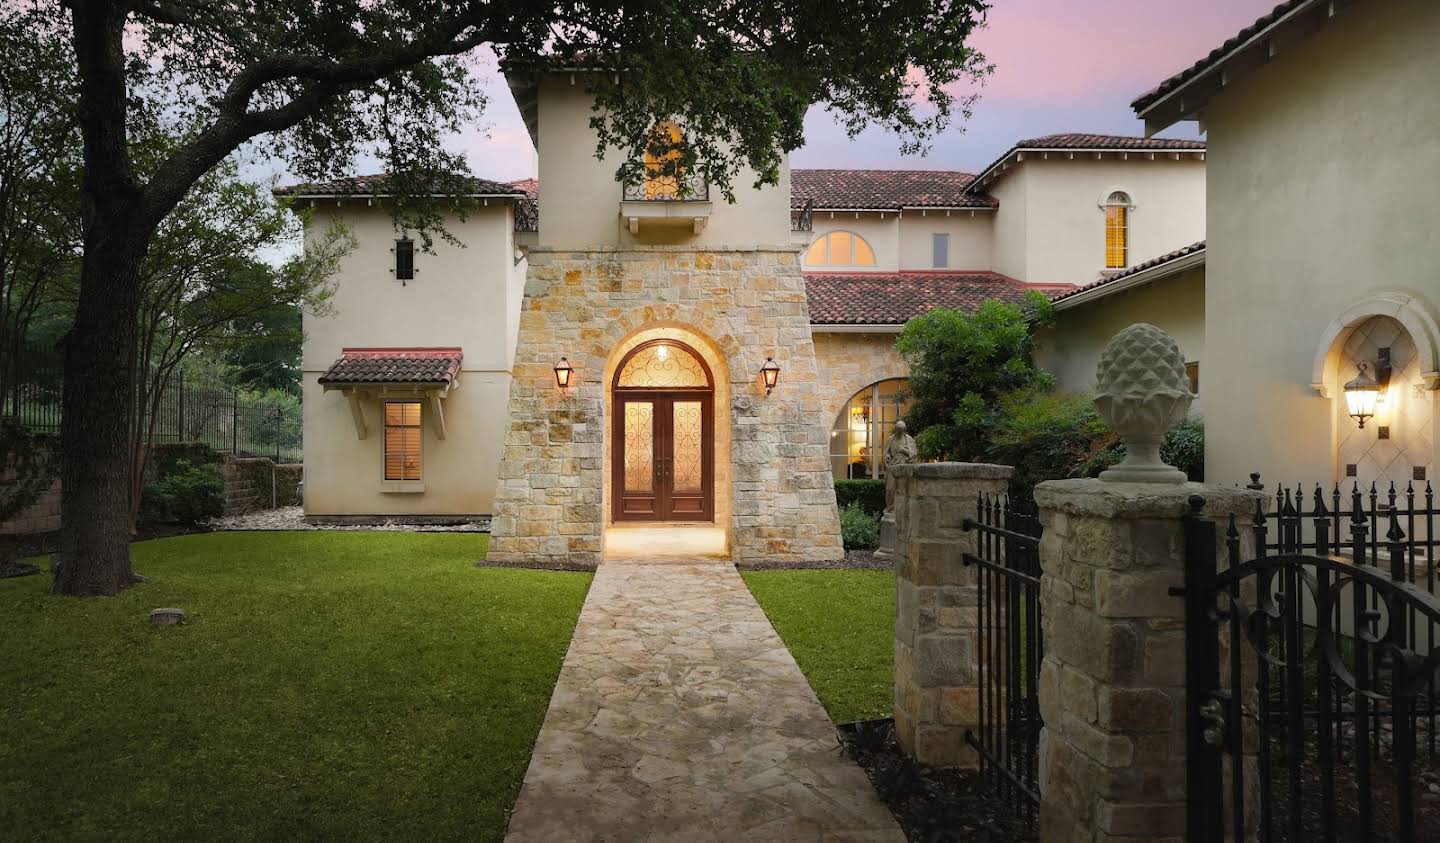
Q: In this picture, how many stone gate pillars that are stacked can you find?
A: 2